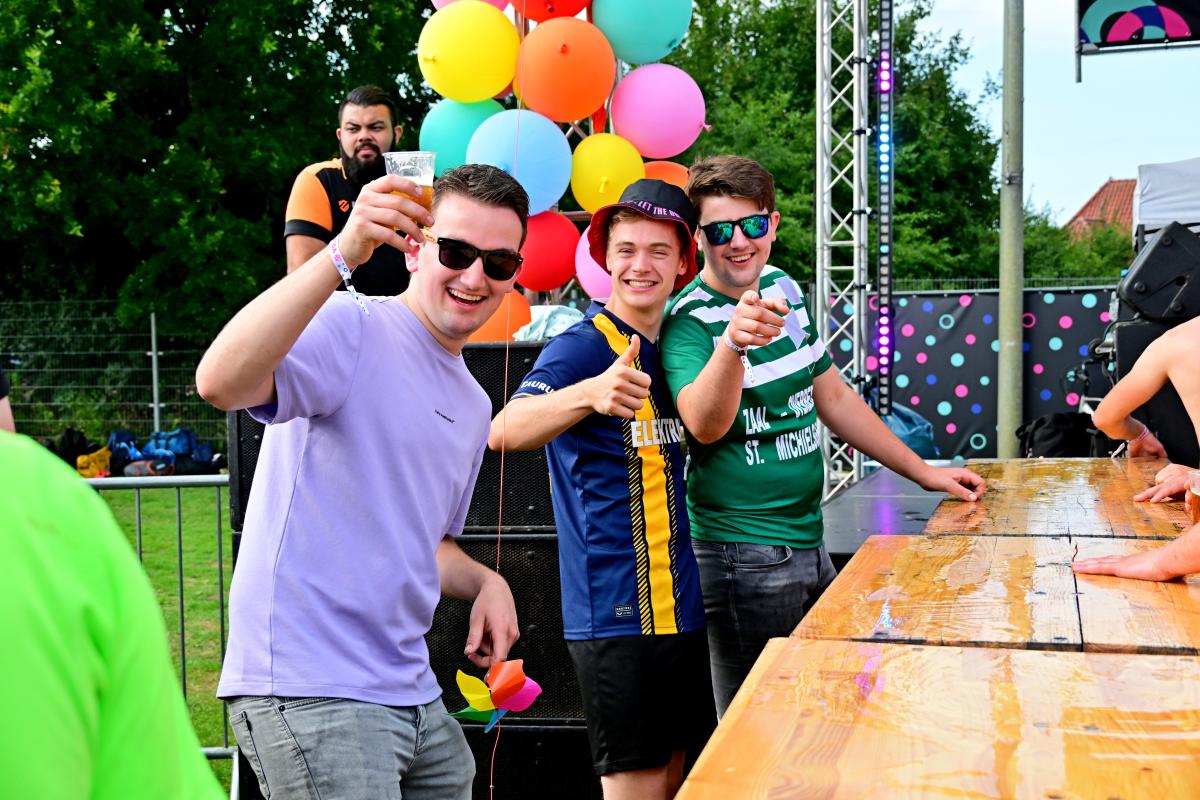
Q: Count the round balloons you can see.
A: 13